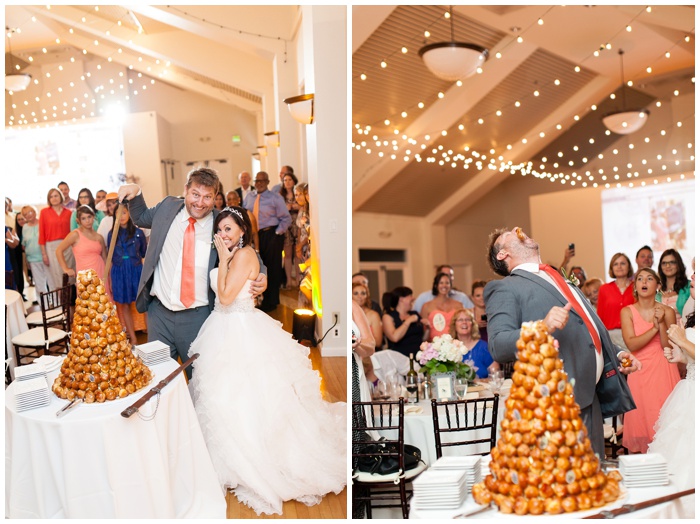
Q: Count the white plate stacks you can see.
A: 6